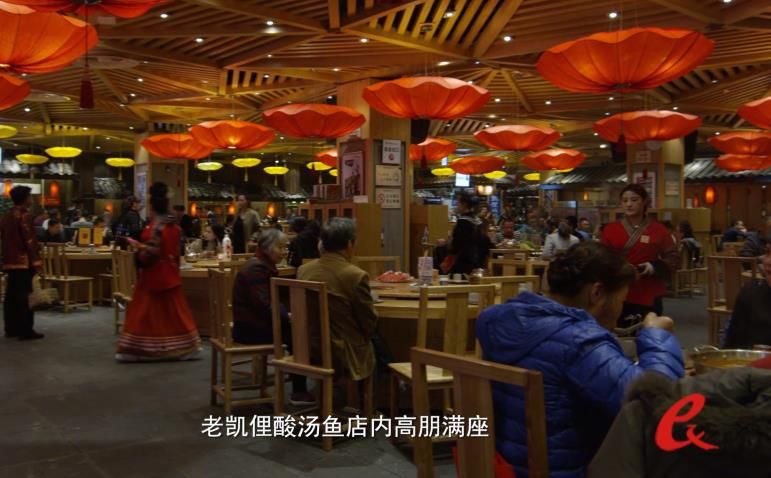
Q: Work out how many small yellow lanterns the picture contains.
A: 13